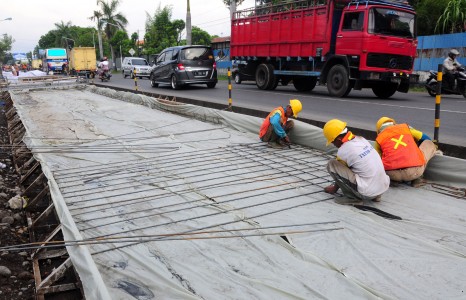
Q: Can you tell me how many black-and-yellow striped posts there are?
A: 3